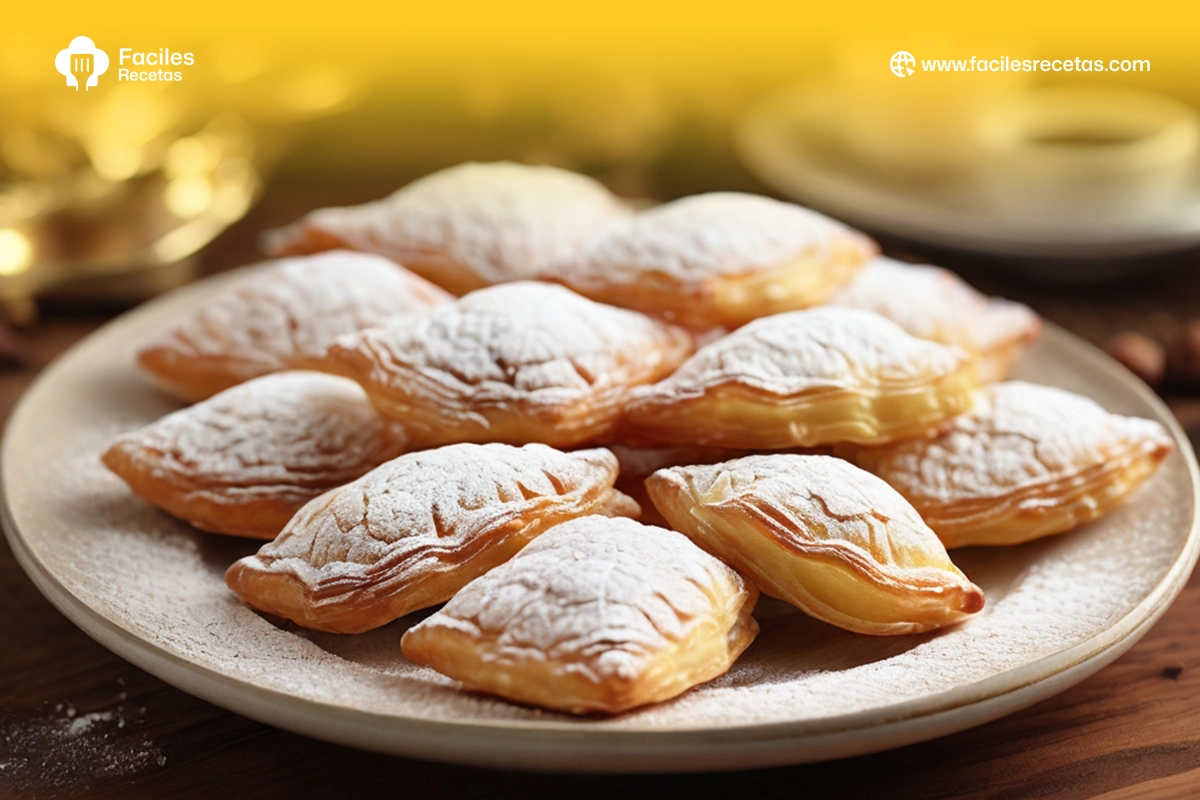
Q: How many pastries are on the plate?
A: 11